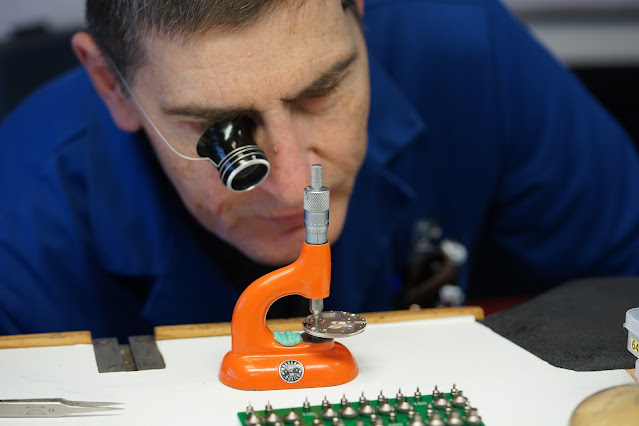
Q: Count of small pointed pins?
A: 11